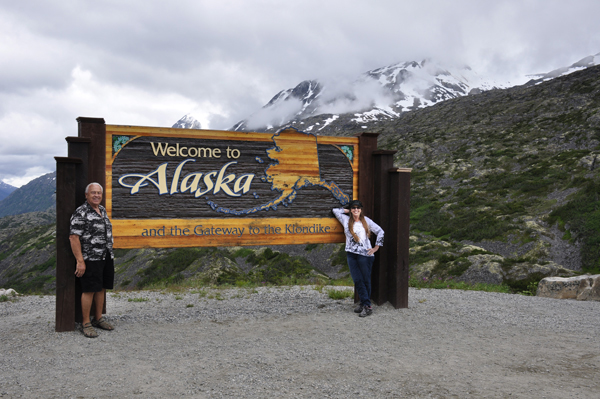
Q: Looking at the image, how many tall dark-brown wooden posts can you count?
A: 6